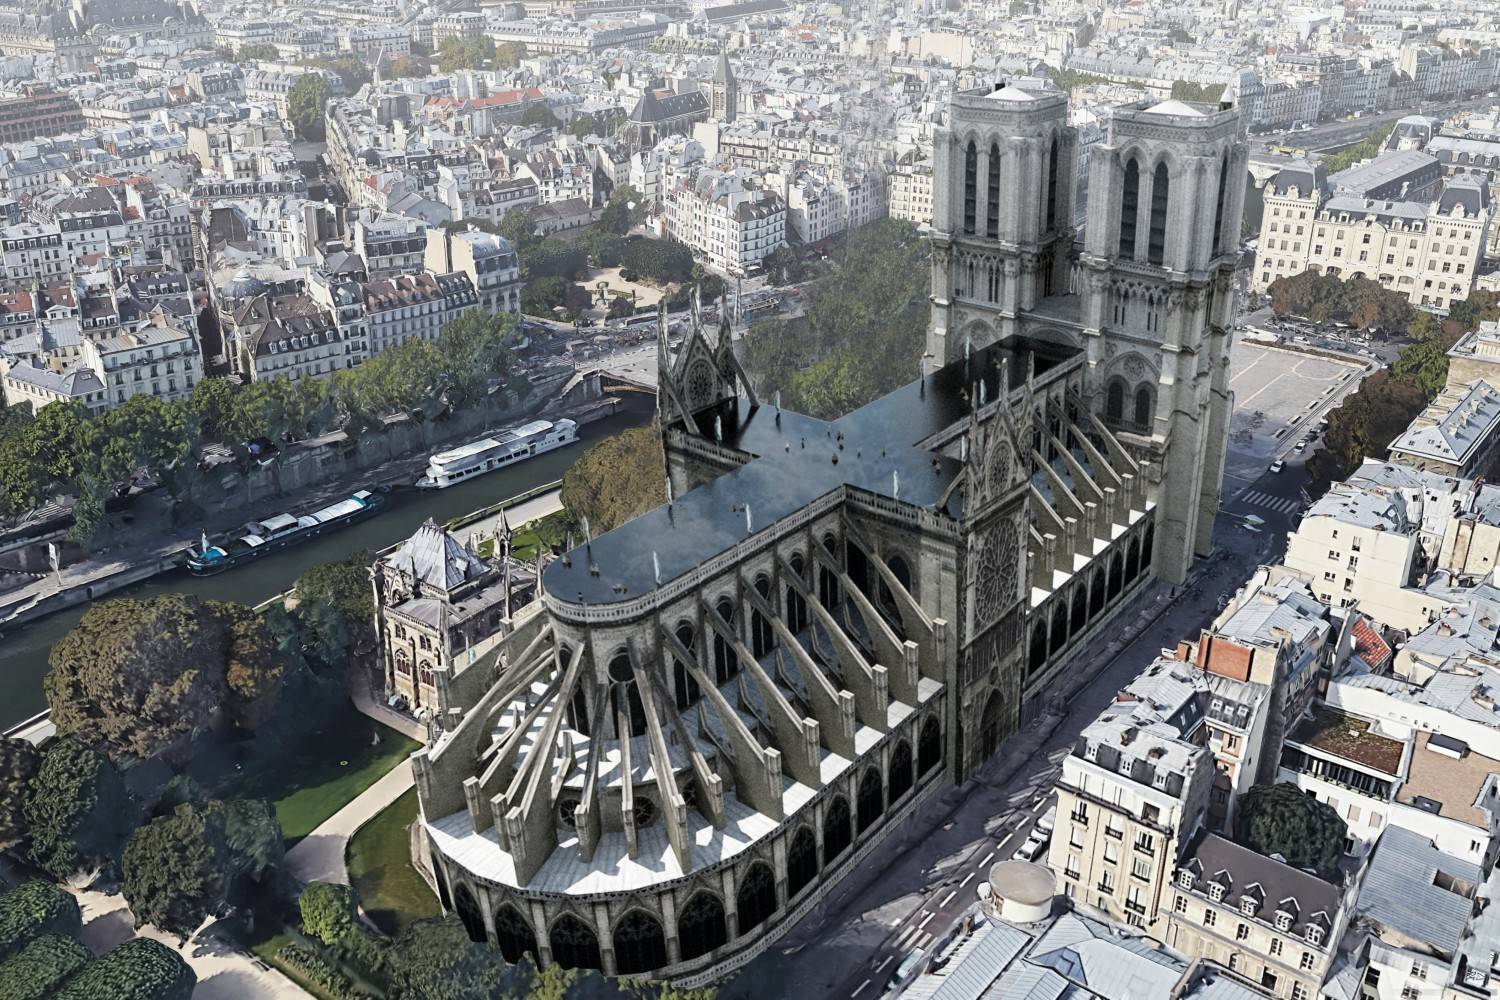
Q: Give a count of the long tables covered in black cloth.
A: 0